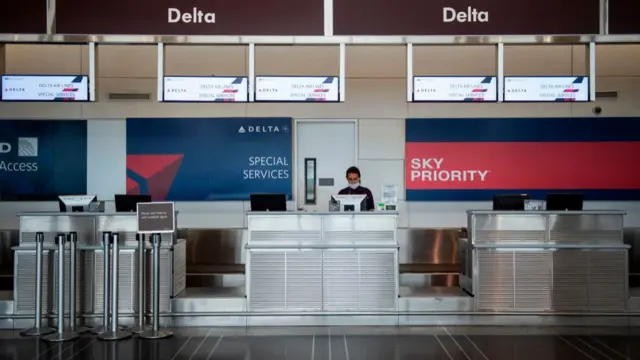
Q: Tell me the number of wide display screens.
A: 5